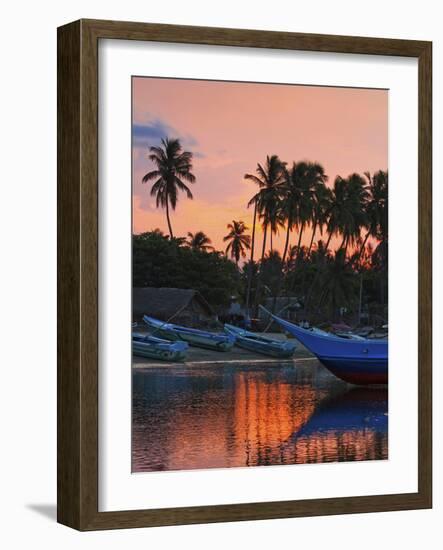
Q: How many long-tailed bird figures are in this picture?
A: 0